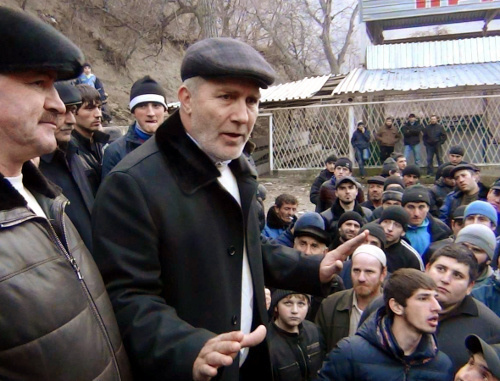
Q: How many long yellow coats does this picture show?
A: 0